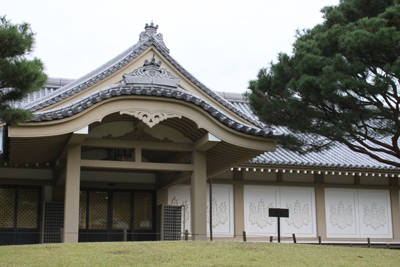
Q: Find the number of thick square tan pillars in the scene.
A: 2